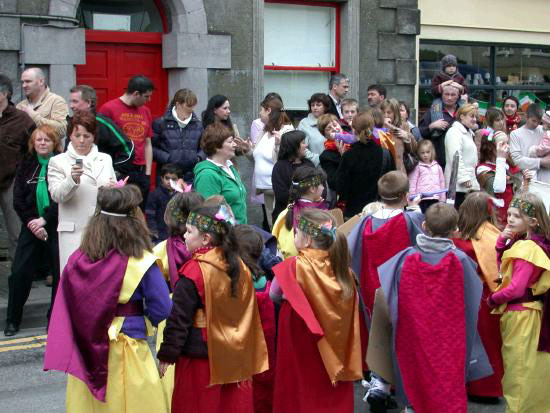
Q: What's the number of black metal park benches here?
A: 0